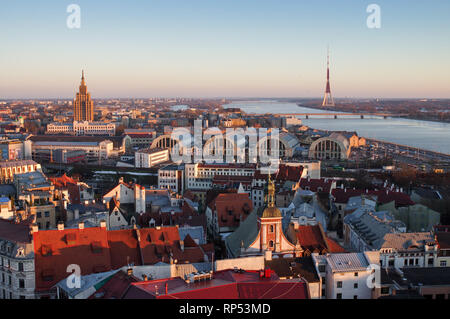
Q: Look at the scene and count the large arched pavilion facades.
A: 4